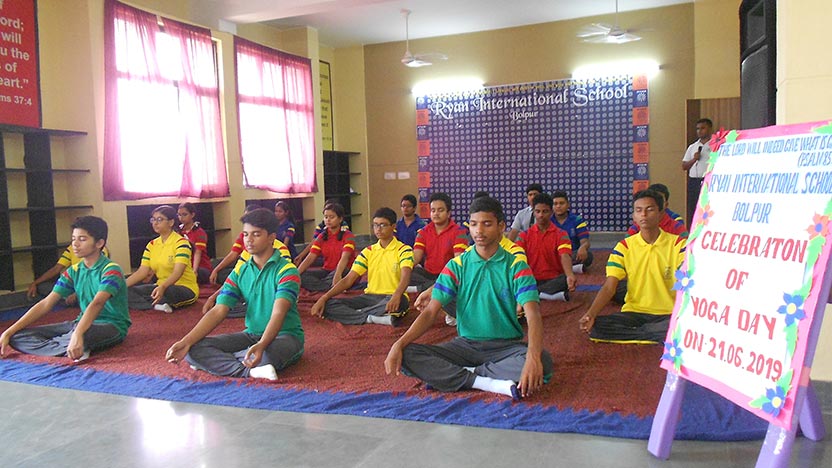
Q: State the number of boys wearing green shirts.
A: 3